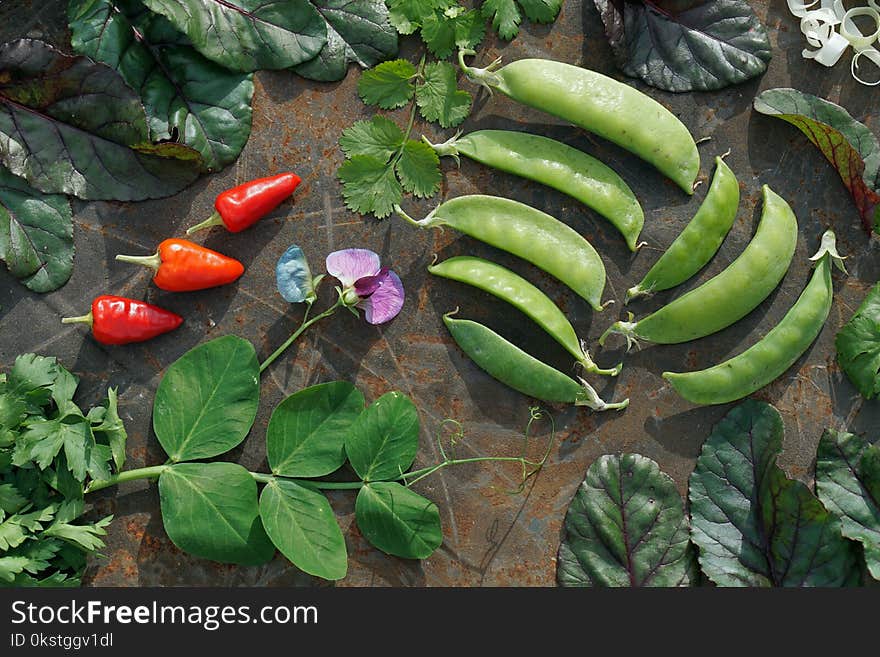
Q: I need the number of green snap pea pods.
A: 8